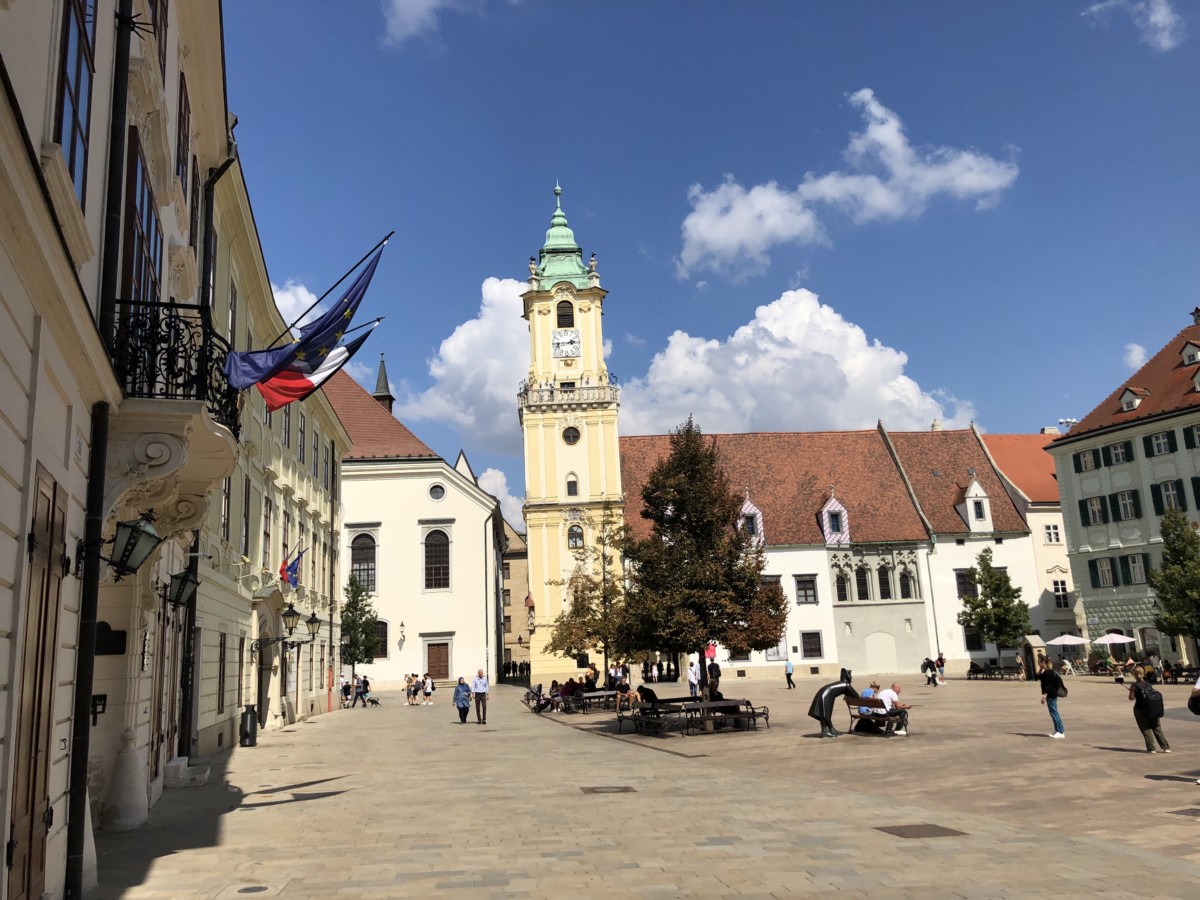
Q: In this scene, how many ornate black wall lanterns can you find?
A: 4